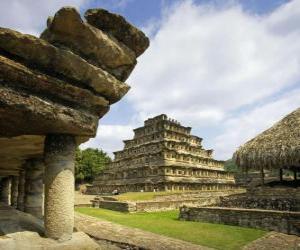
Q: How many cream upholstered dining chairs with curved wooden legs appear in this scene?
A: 0